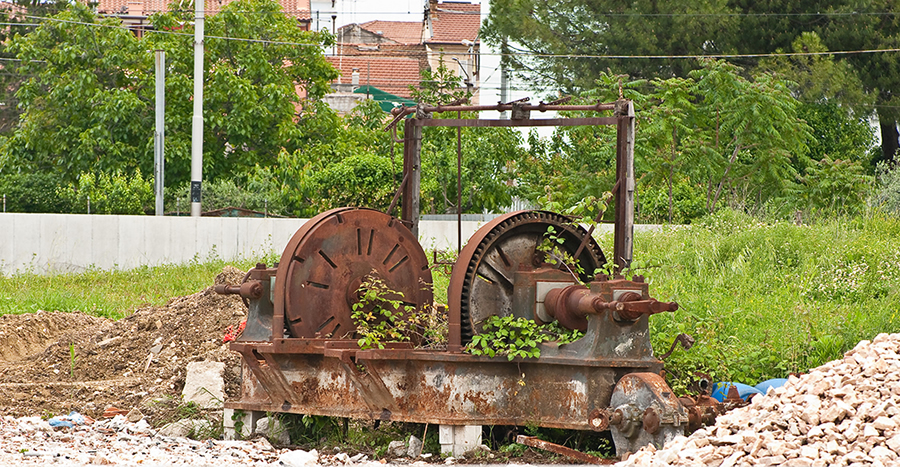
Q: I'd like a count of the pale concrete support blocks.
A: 2